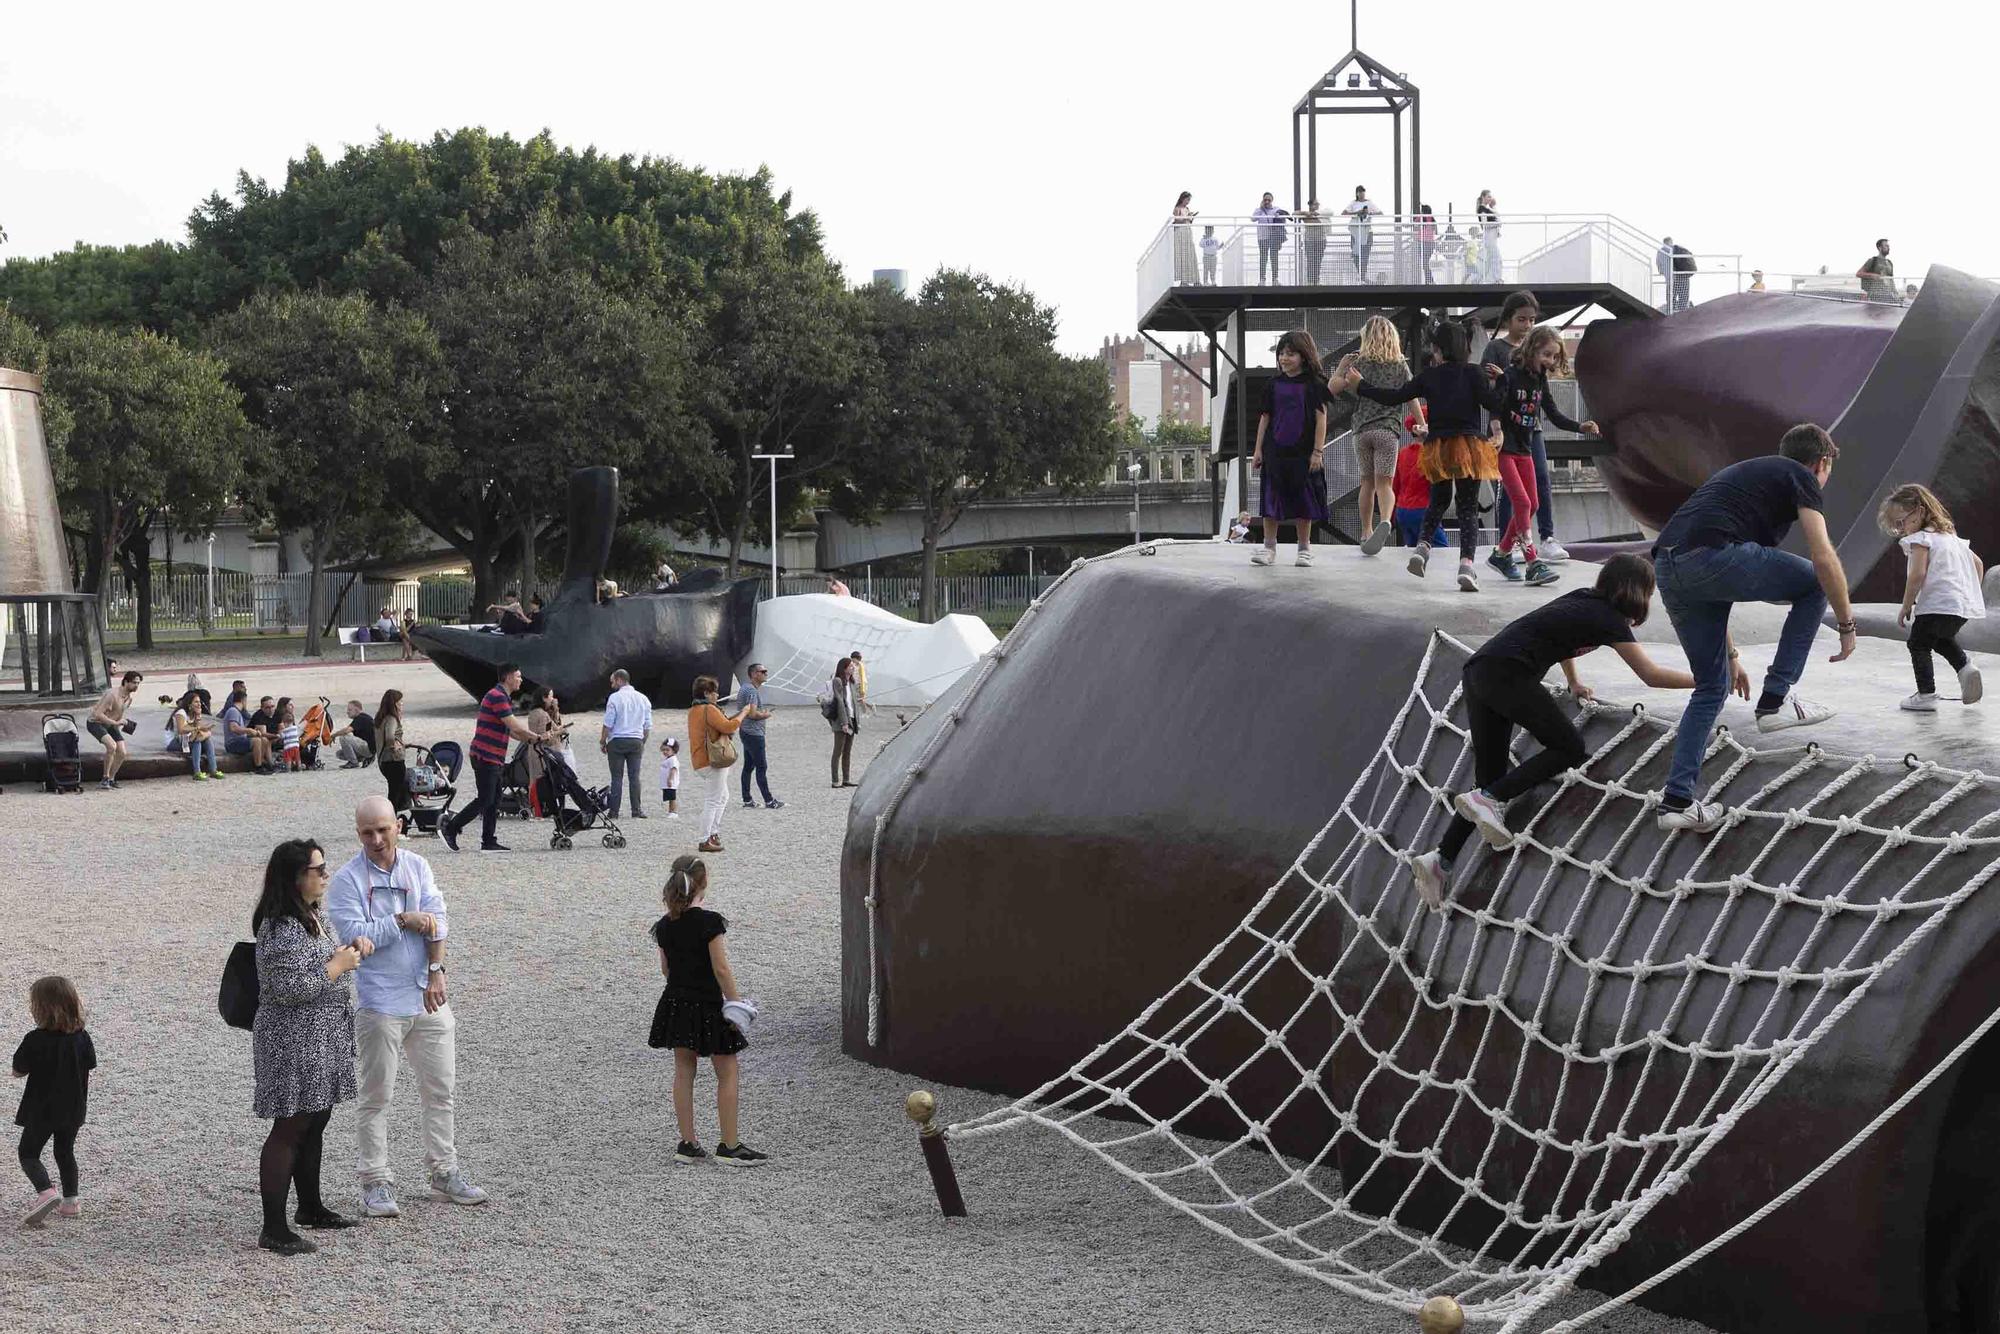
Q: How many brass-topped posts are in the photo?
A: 2